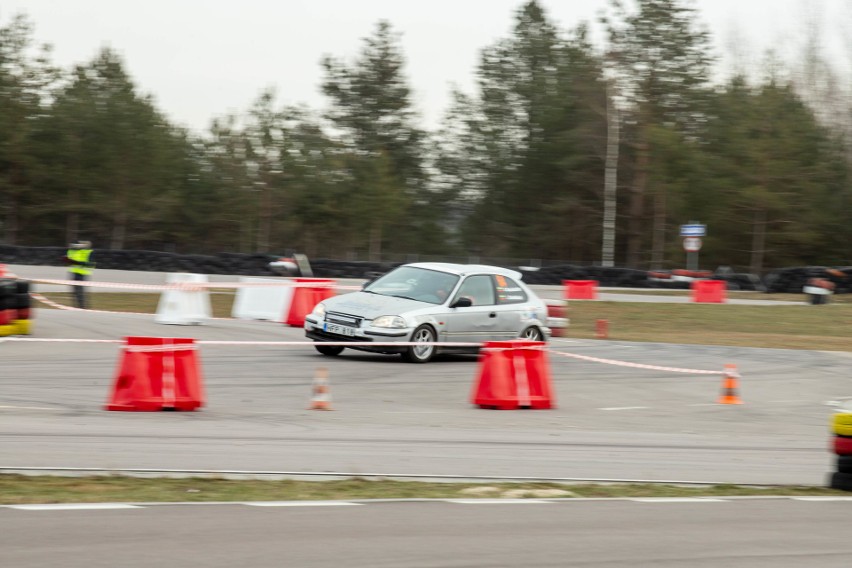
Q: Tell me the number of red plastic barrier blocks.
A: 5